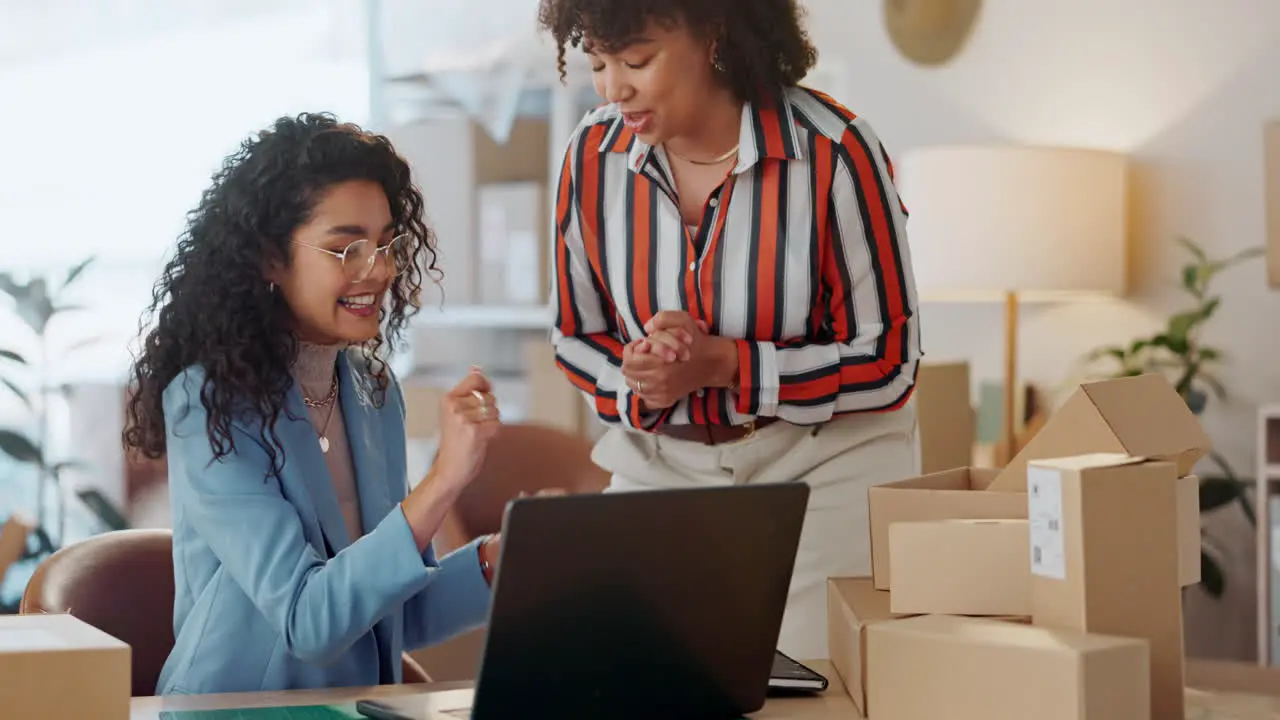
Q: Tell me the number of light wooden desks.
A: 1